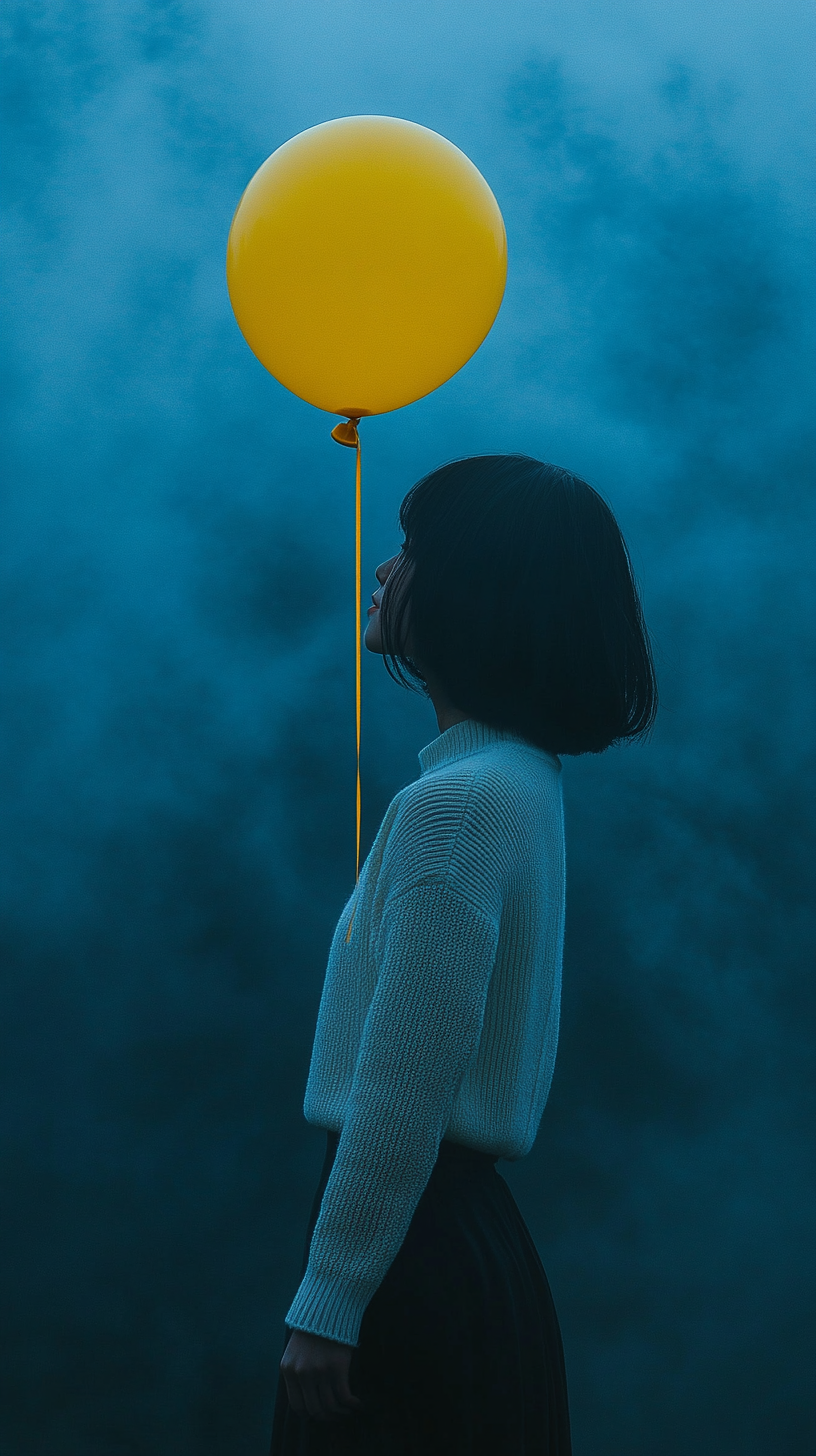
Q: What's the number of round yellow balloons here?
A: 1